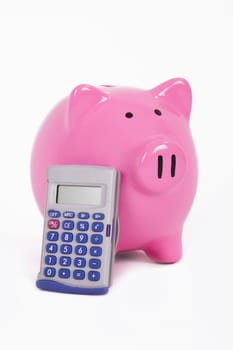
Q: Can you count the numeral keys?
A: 10